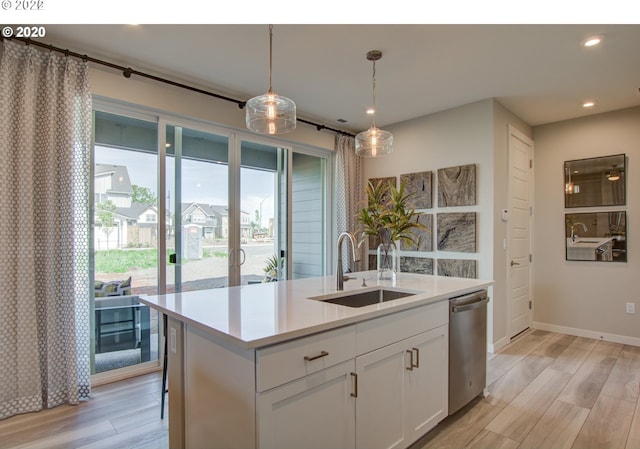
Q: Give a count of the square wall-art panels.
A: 9